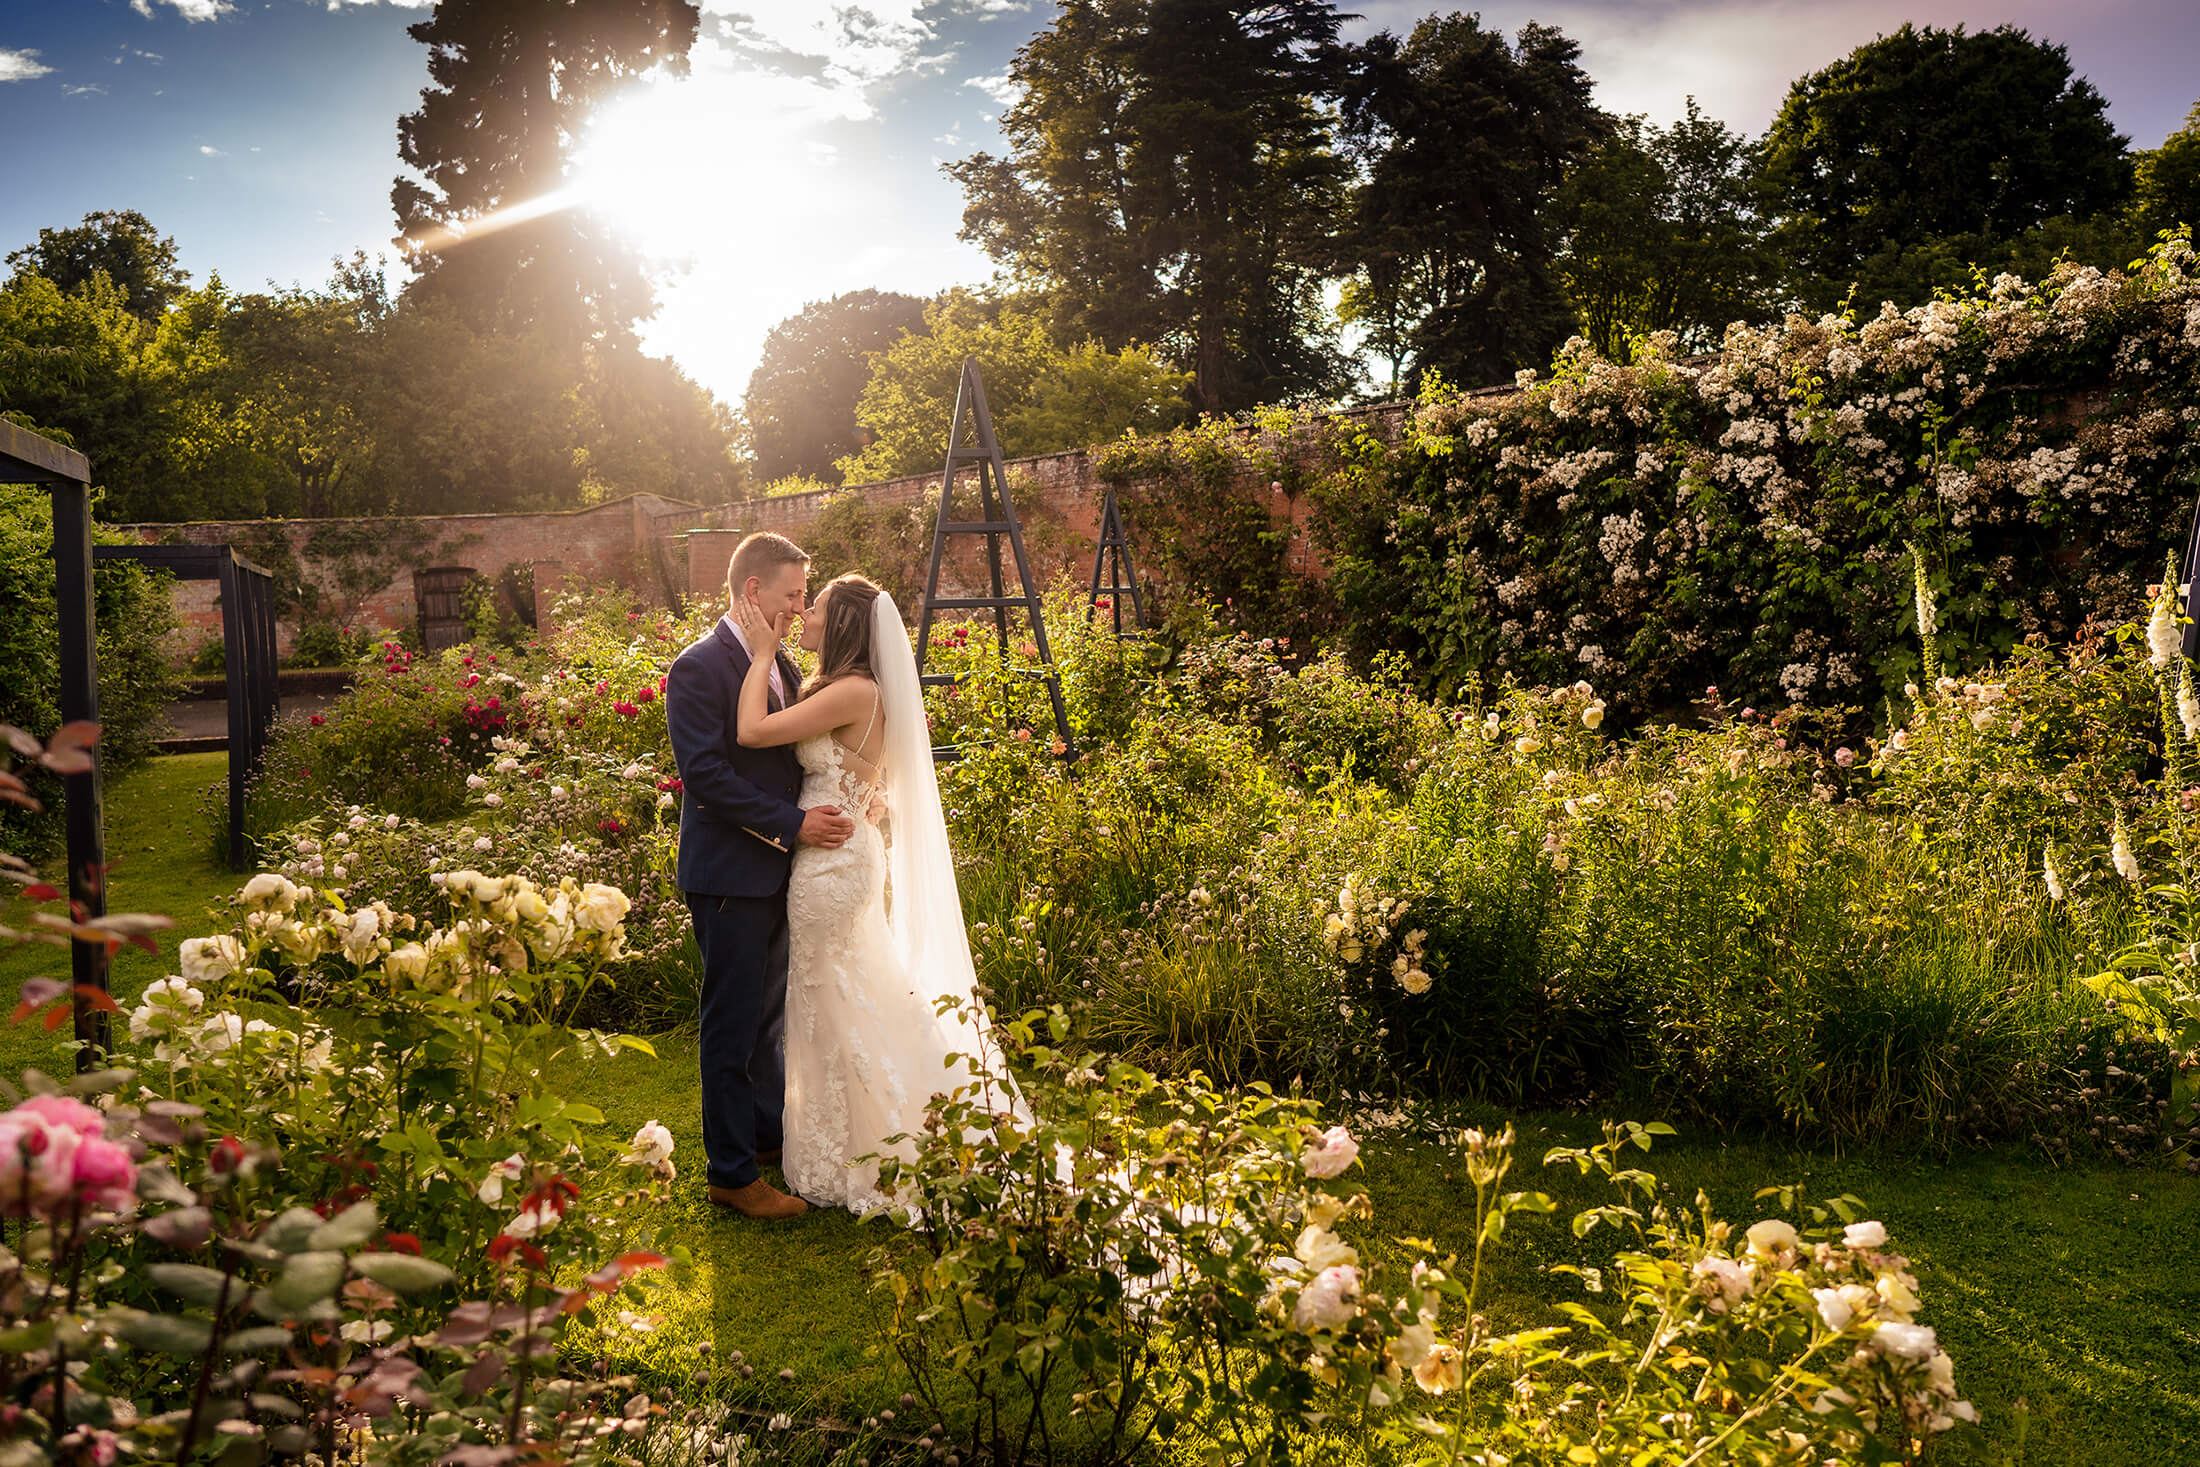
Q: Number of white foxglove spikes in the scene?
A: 5